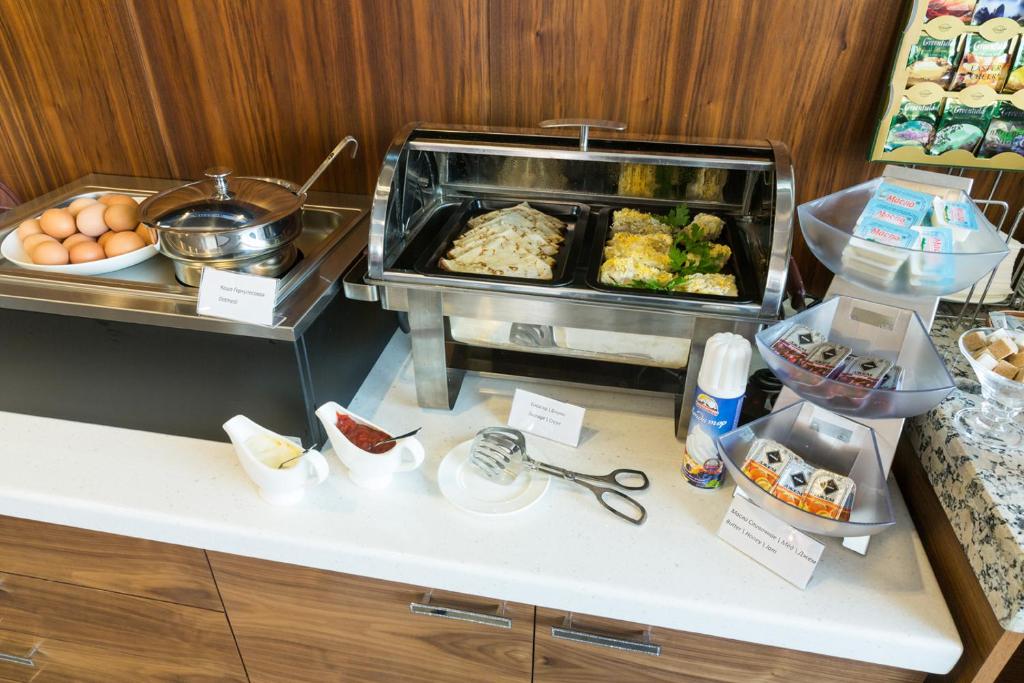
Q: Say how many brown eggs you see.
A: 13